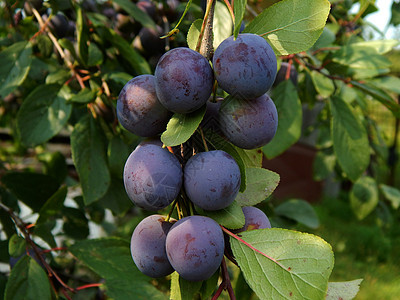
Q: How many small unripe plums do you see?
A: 0